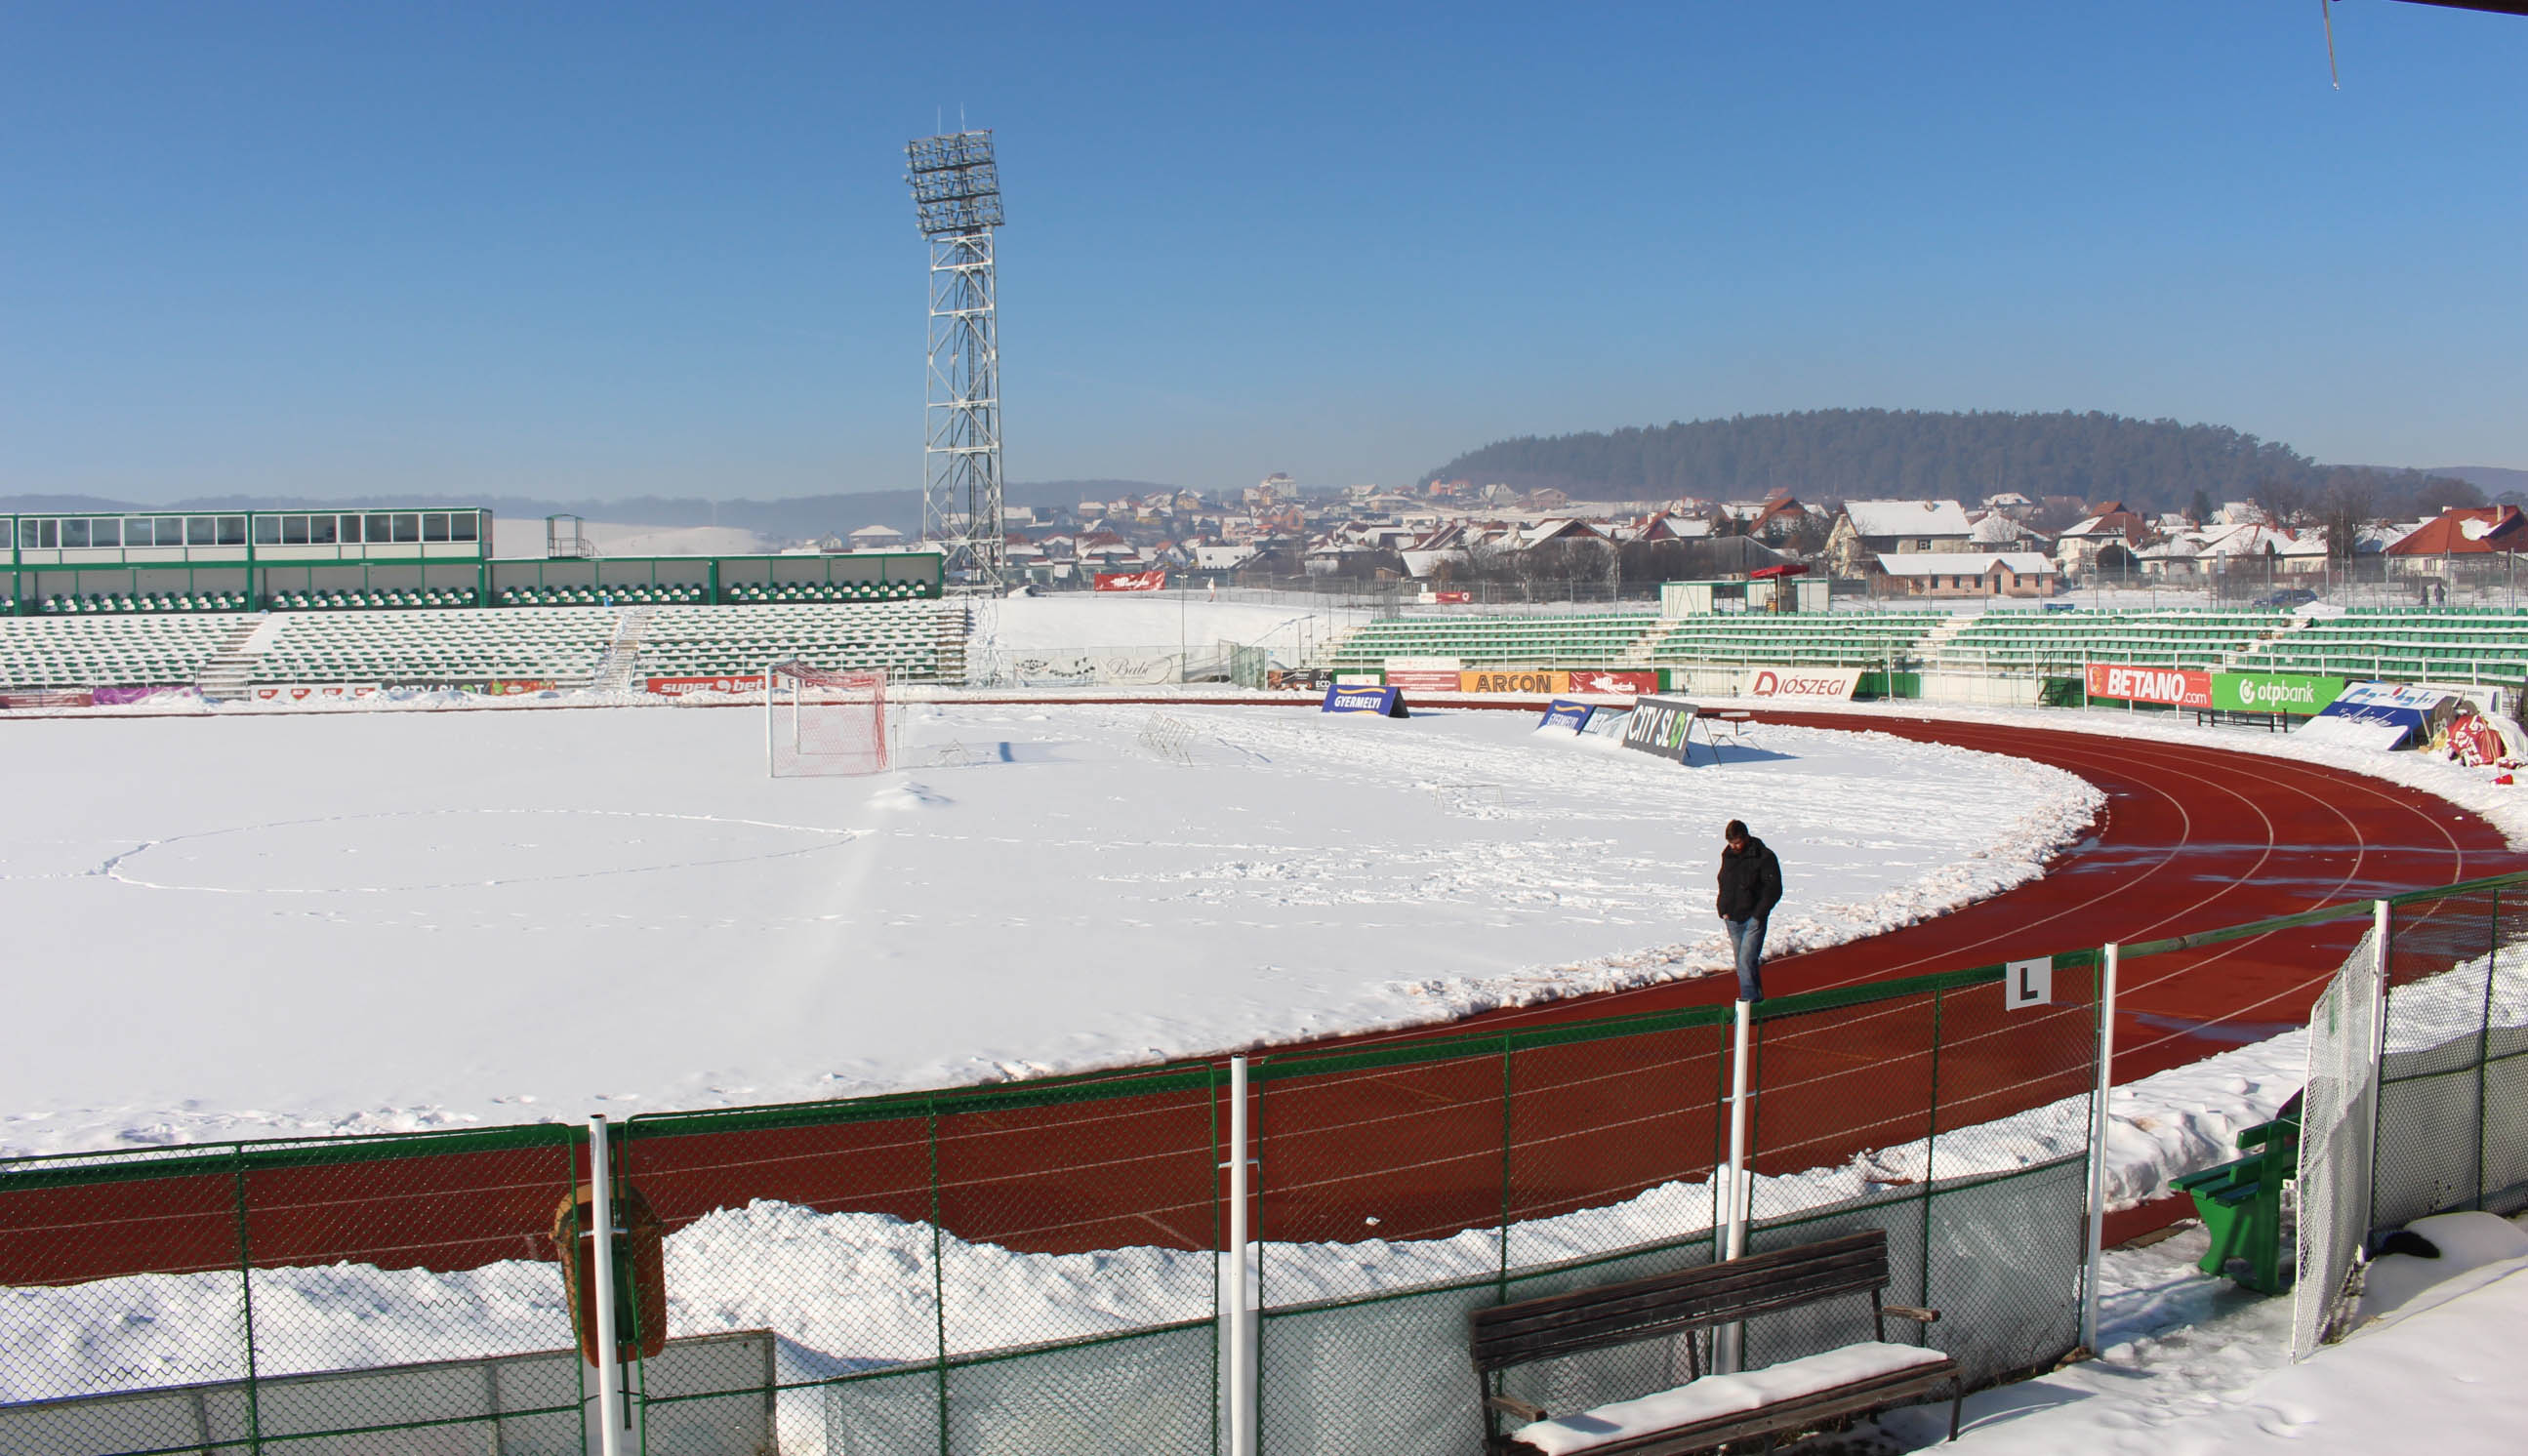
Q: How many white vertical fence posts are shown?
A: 5